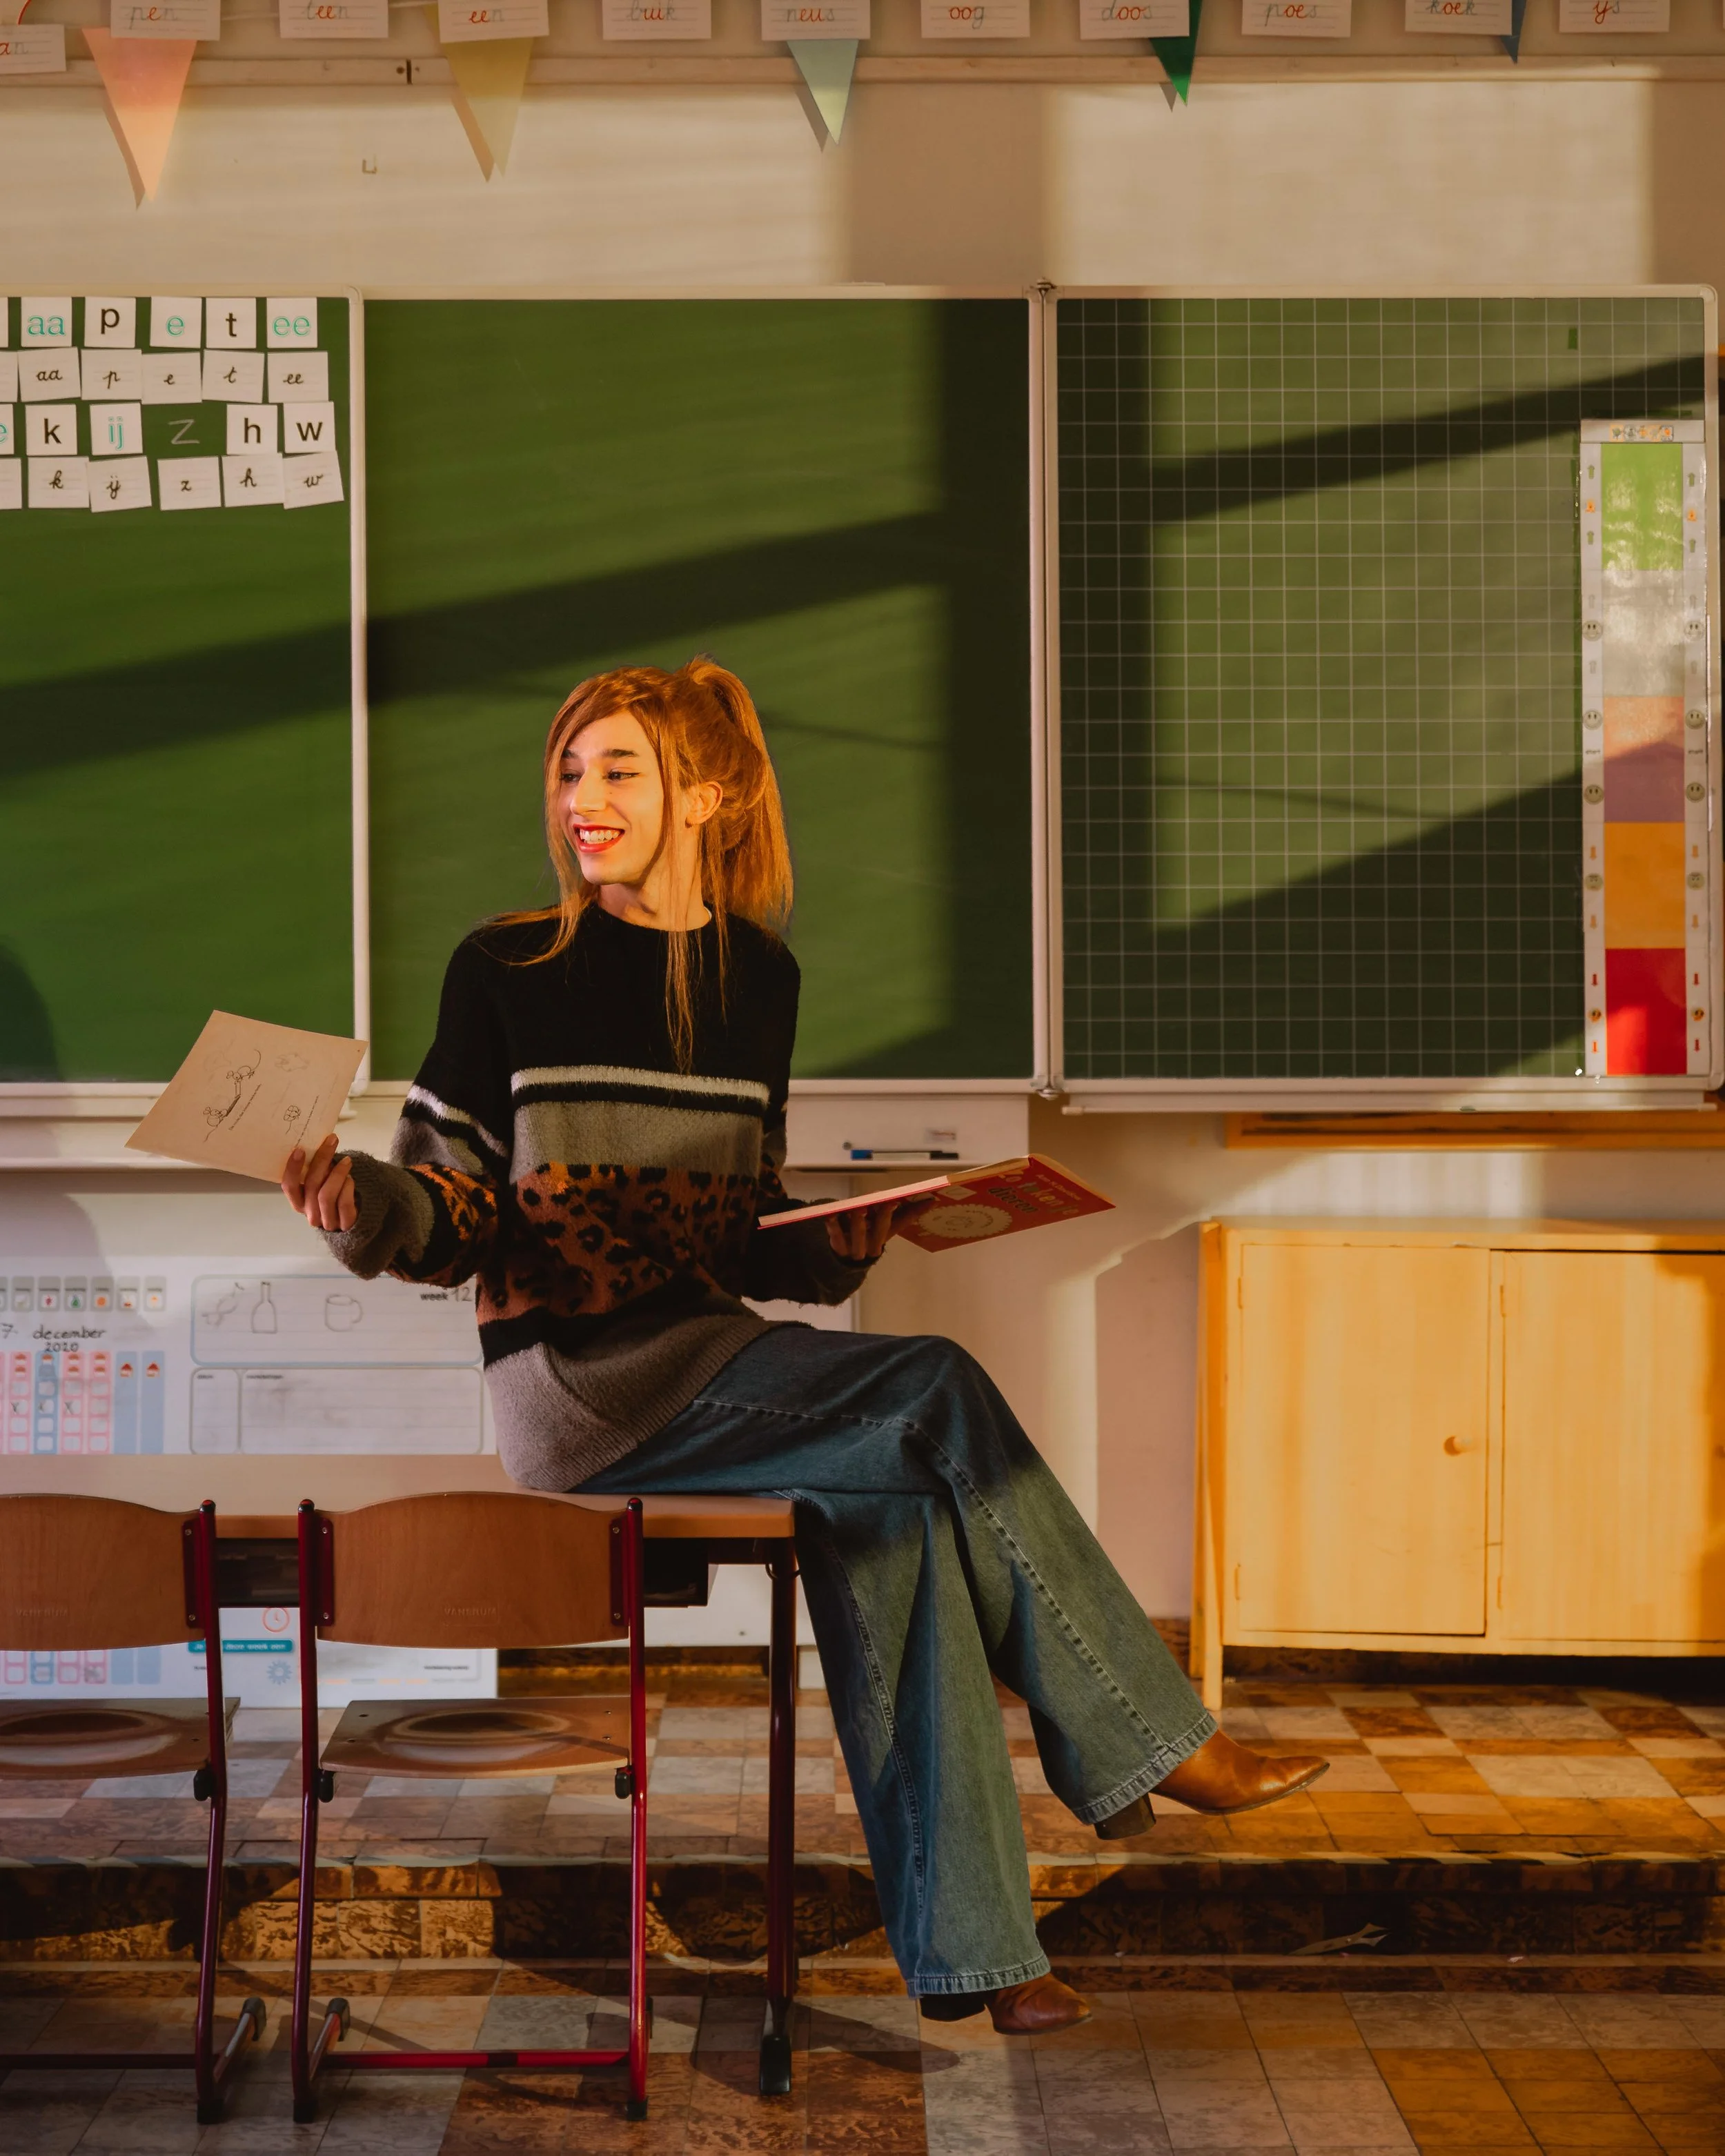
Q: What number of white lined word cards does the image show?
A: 11